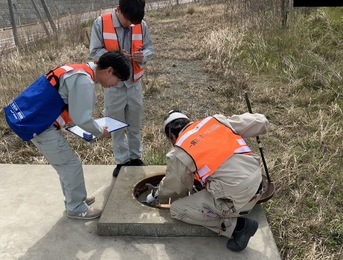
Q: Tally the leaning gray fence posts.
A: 3